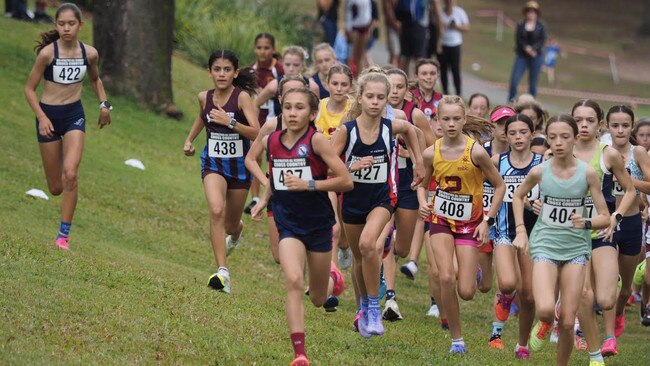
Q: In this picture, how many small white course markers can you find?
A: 2